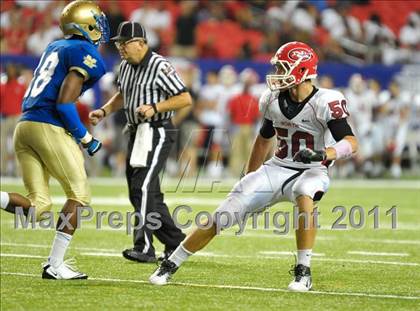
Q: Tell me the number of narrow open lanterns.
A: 0